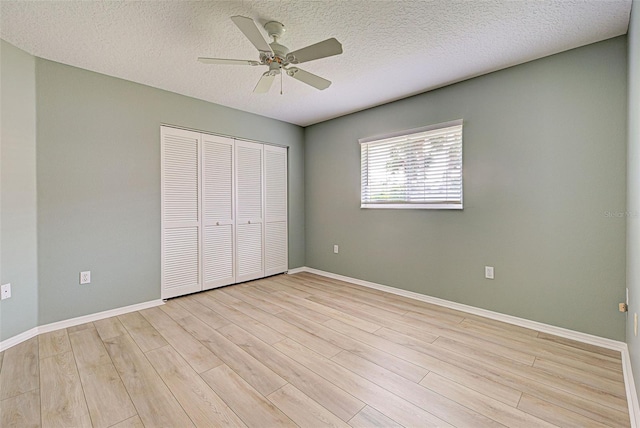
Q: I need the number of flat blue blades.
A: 0